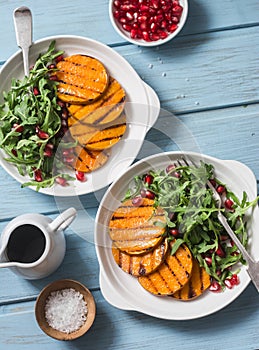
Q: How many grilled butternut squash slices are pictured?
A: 8